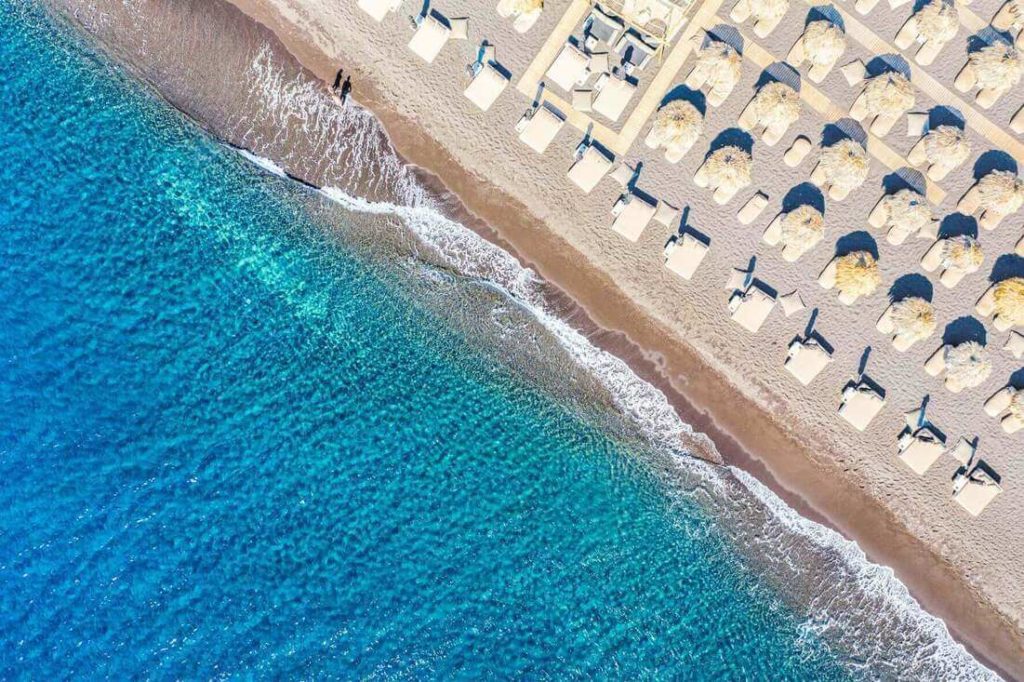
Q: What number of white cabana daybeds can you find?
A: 14